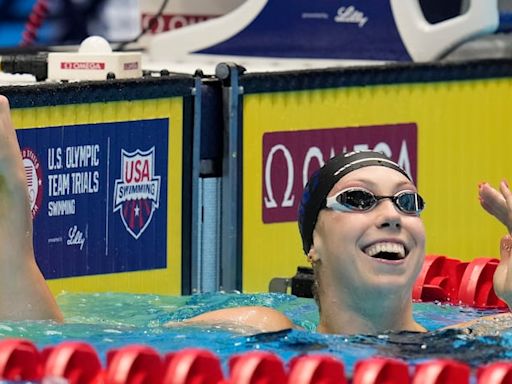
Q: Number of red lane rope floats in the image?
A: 11